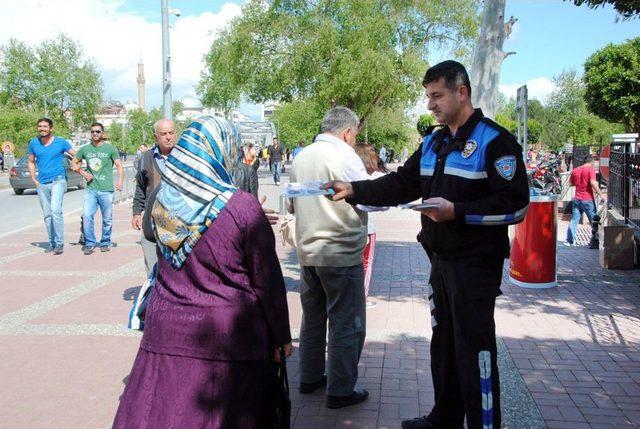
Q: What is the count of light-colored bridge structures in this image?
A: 1